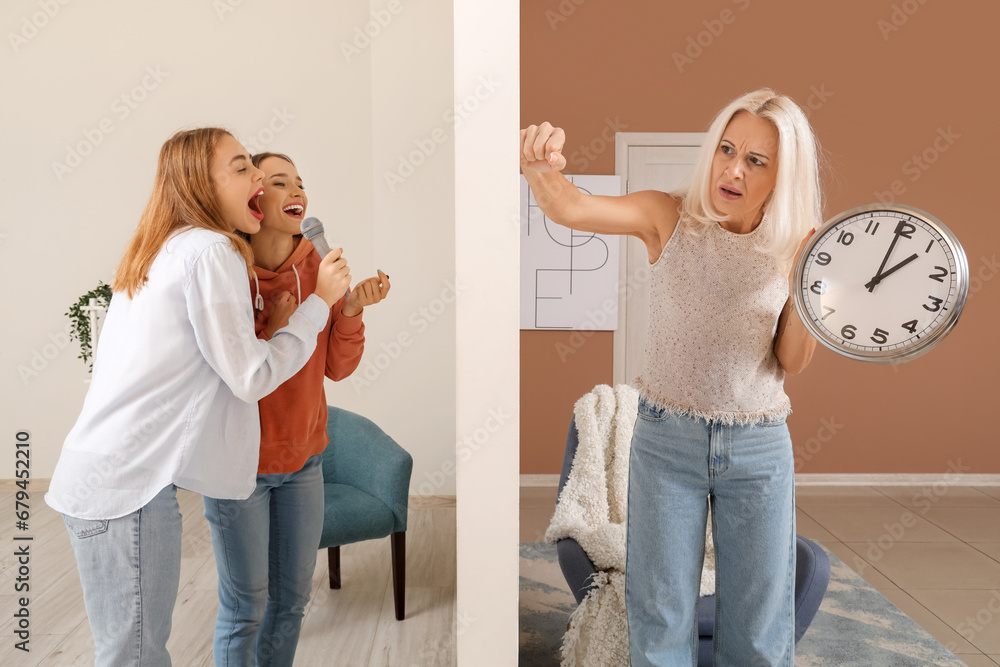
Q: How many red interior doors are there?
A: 0